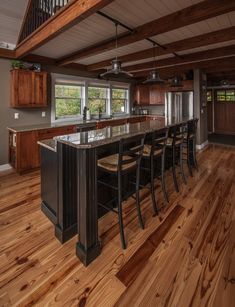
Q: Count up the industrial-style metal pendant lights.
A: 3